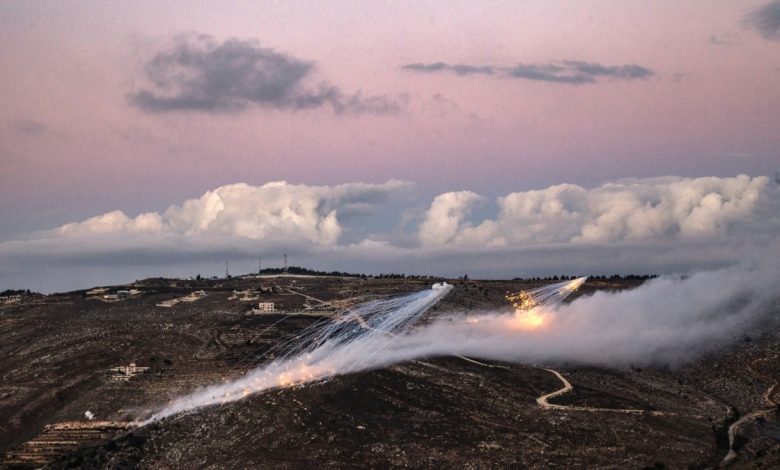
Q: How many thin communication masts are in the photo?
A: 3